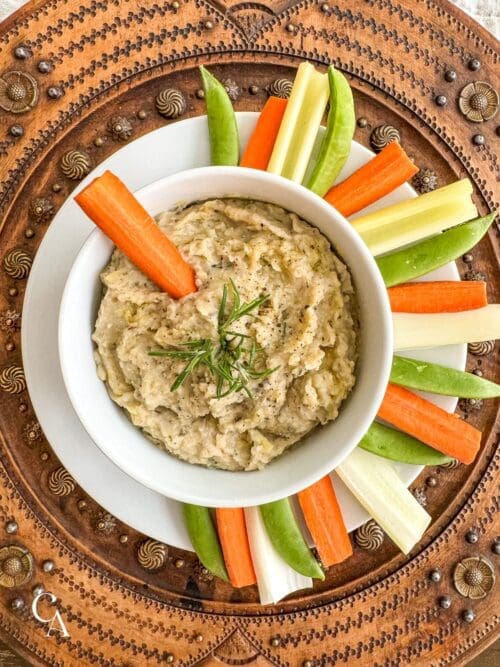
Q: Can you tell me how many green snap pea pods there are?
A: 7